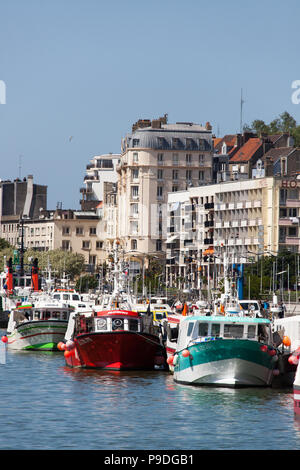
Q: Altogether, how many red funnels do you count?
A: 2